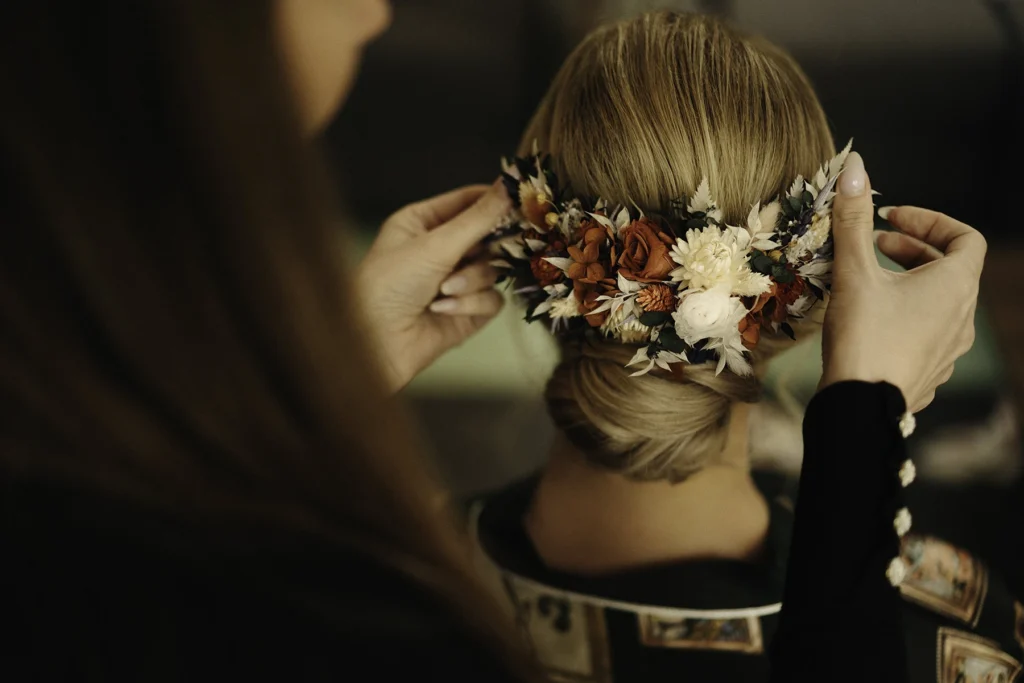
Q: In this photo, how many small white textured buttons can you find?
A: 4